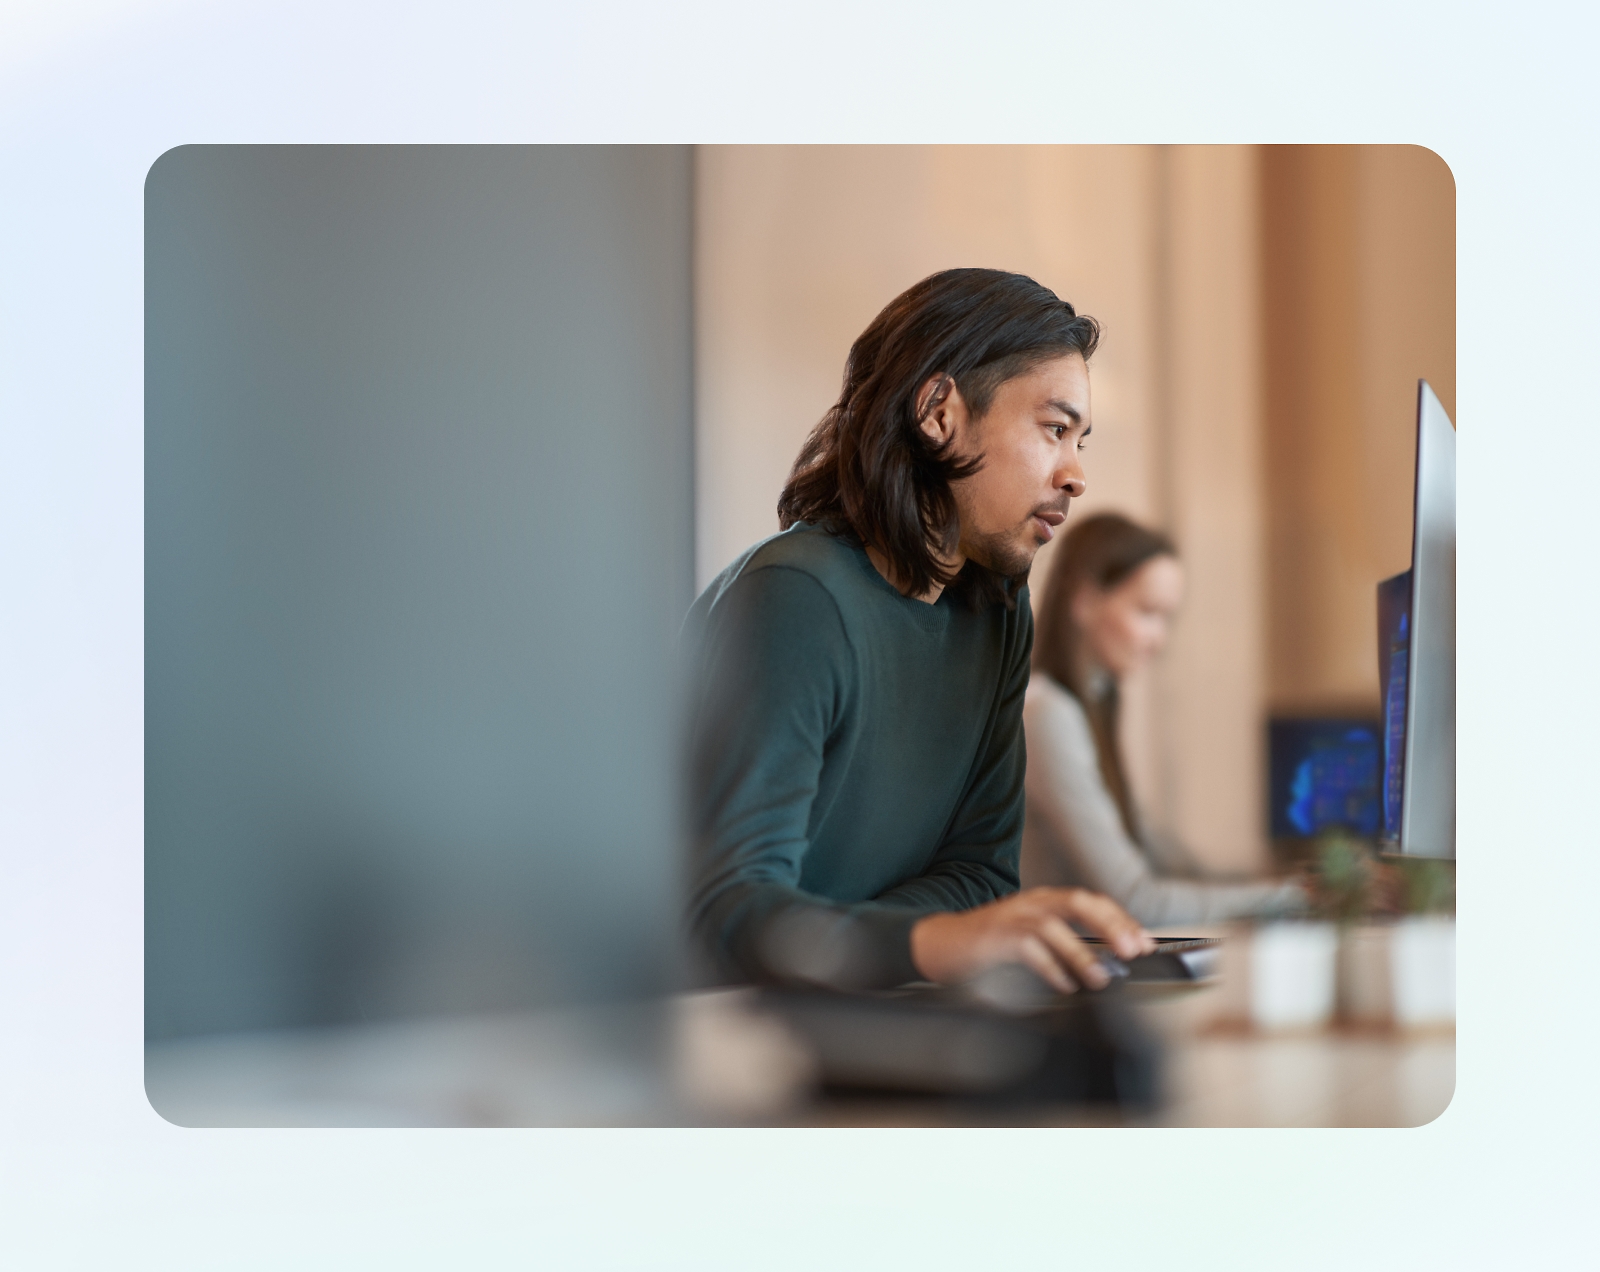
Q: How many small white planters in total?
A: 2